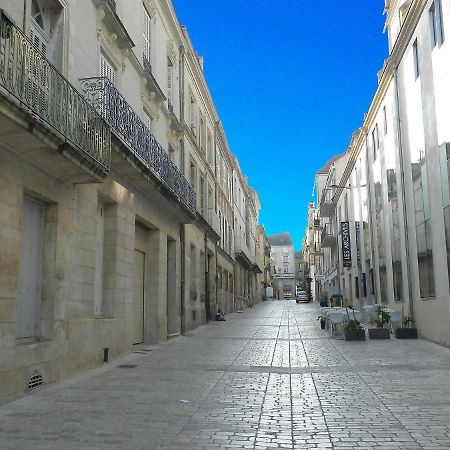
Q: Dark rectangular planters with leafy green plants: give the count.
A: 3